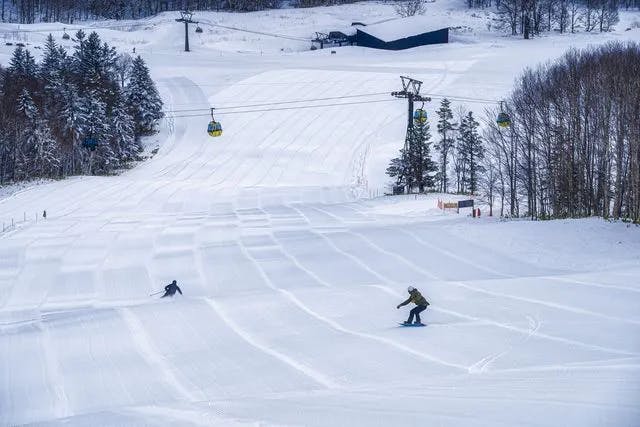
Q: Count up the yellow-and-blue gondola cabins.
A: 3